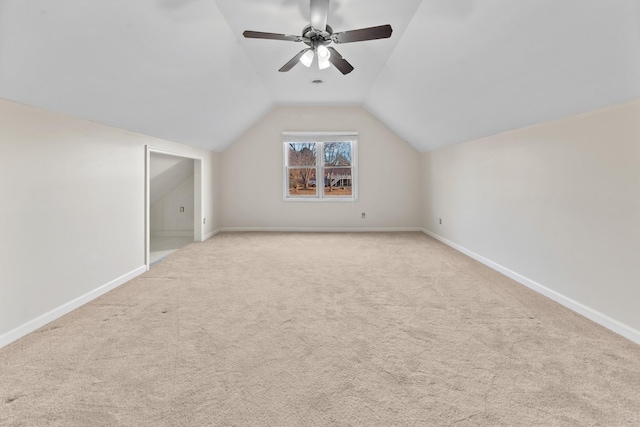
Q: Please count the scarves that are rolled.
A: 0